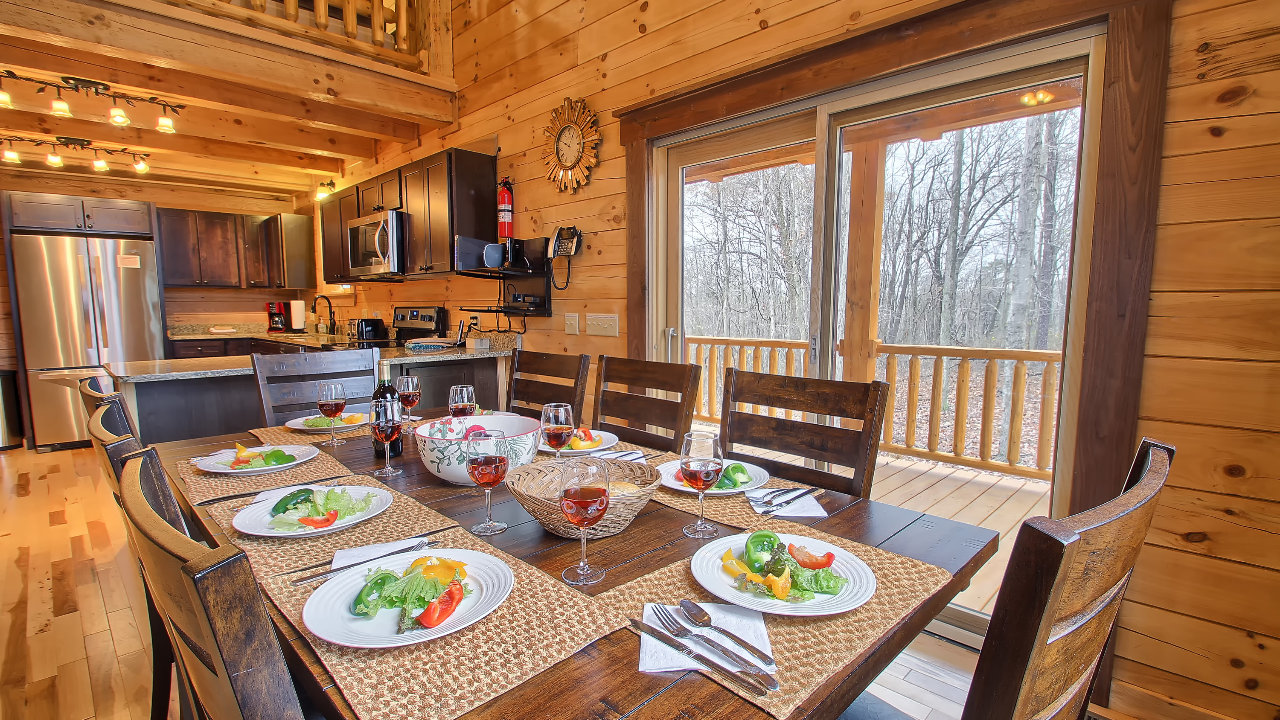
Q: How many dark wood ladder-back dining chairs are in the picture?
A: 8